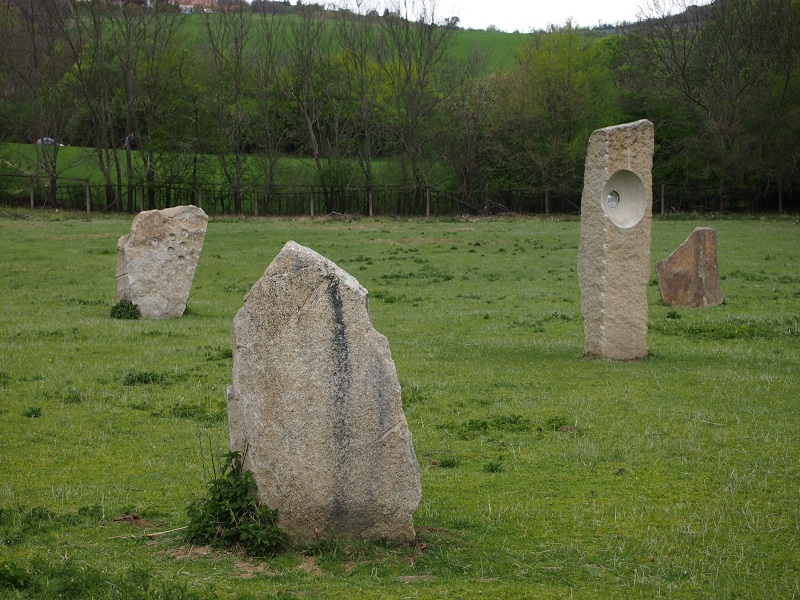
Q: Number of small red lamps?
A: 0